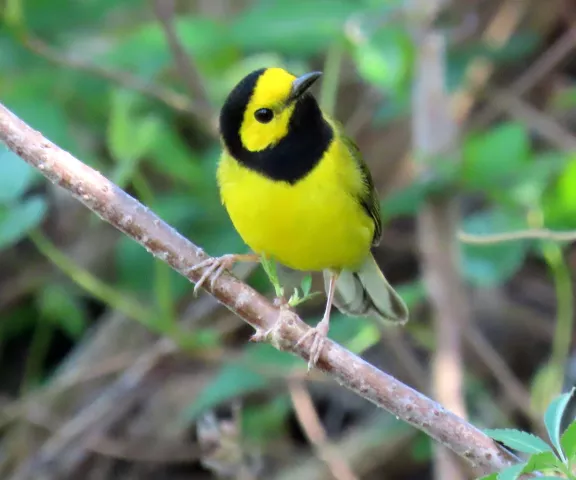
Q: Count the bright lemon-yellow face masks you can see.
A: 1